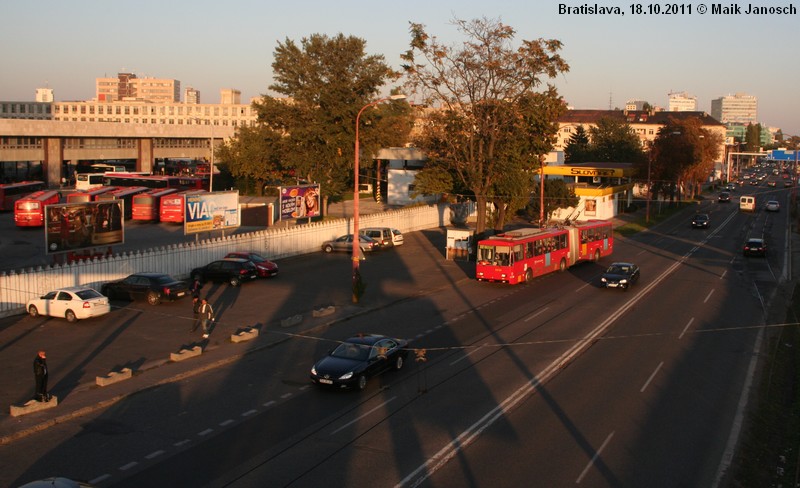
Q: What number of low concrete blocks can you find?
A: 6